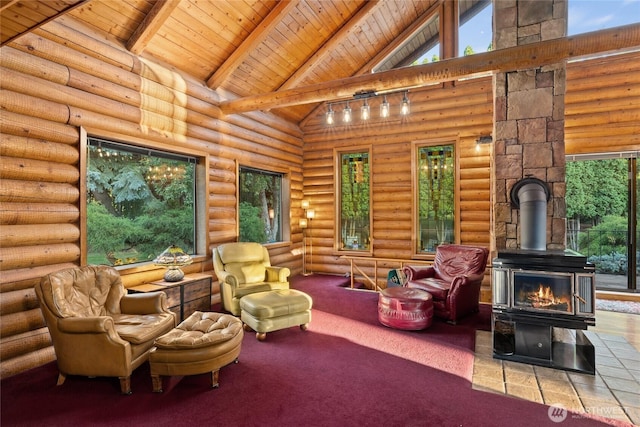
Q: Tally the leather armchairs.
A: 3